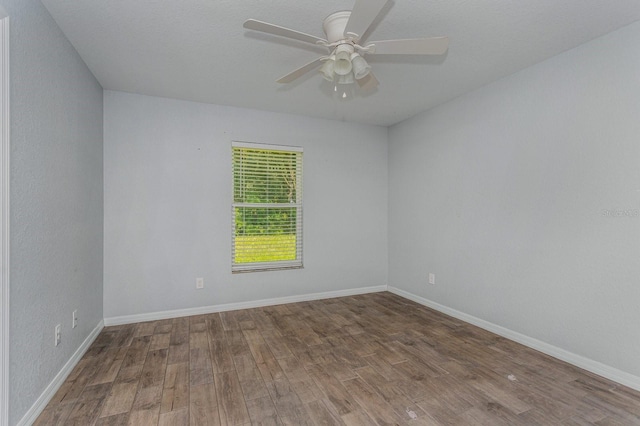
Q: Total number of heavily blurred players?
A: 0